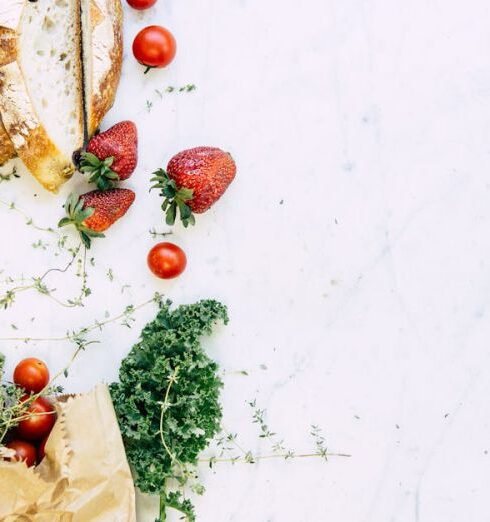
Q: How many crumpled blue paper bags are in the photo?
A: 0